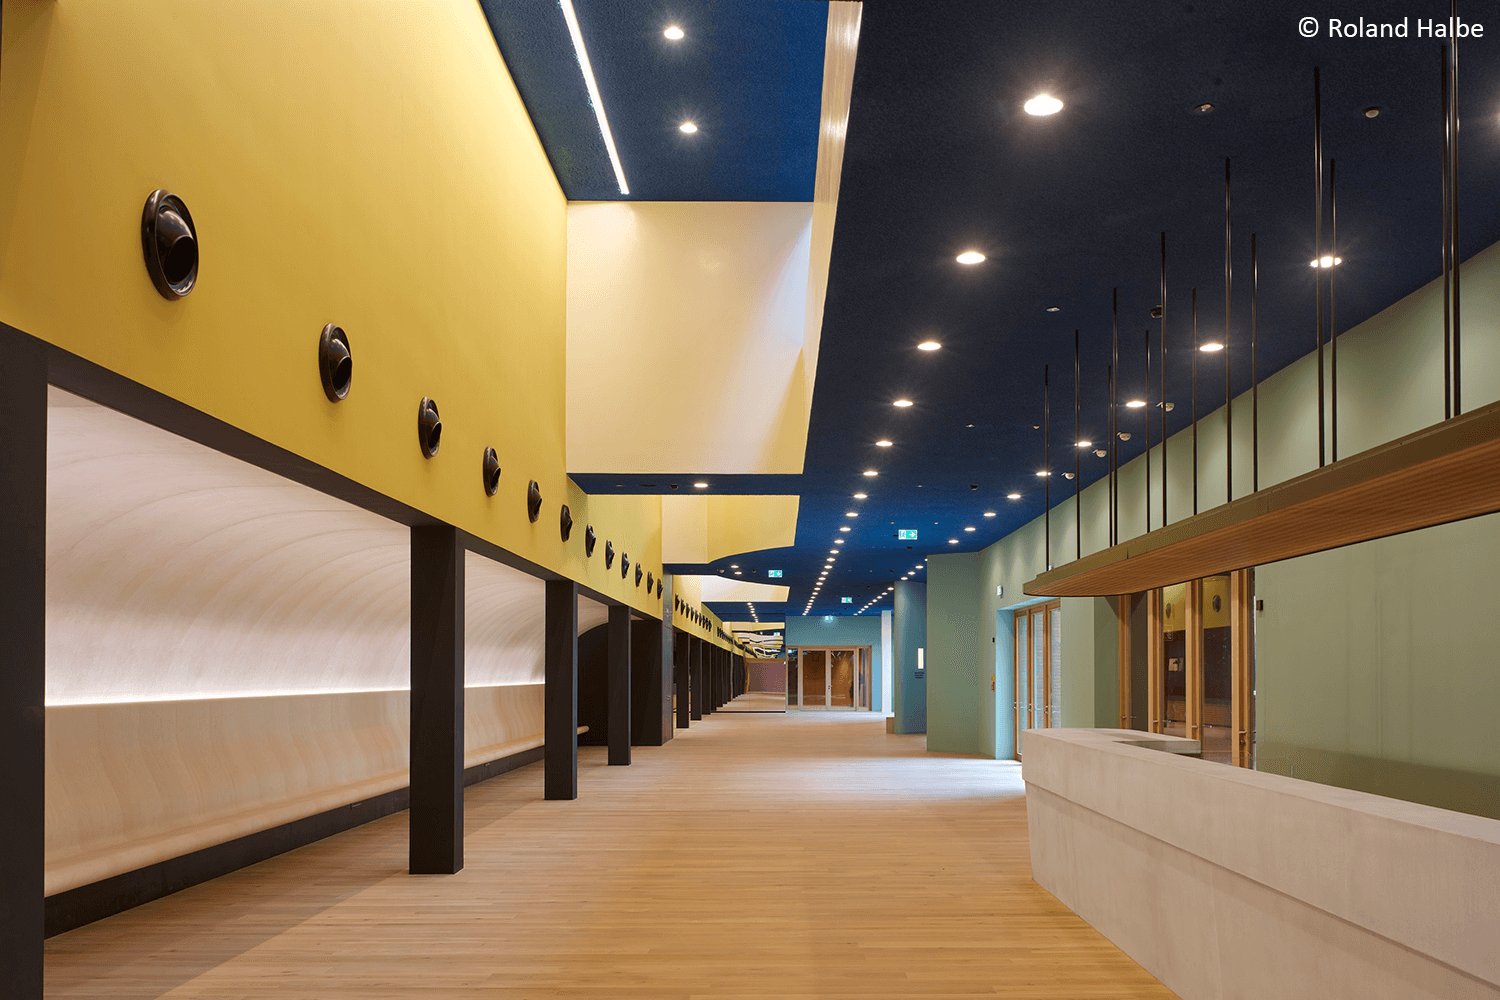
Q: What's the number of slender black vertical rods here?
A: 13